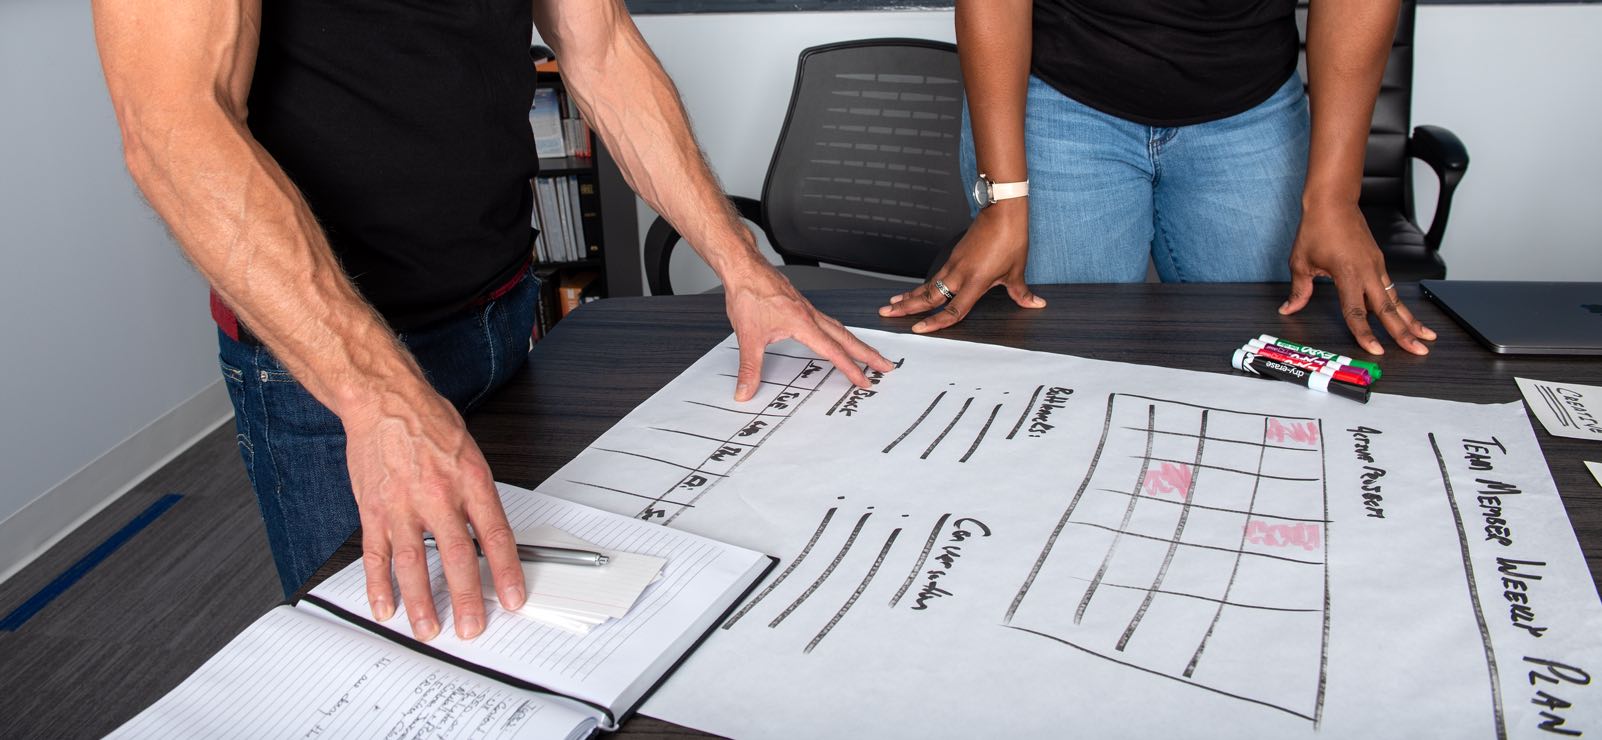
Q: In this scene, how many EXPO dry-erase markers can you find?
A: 4